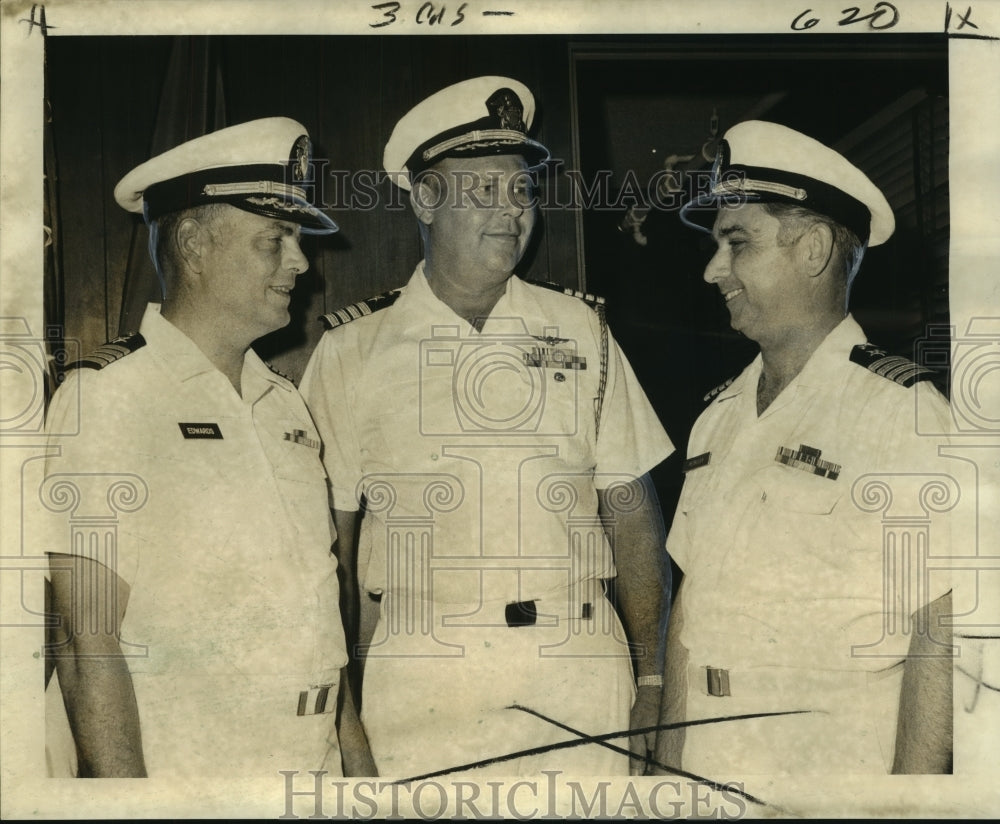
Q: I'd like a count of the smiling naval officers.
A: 3